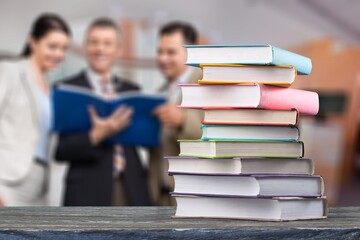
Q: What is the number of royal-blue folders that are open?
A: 1